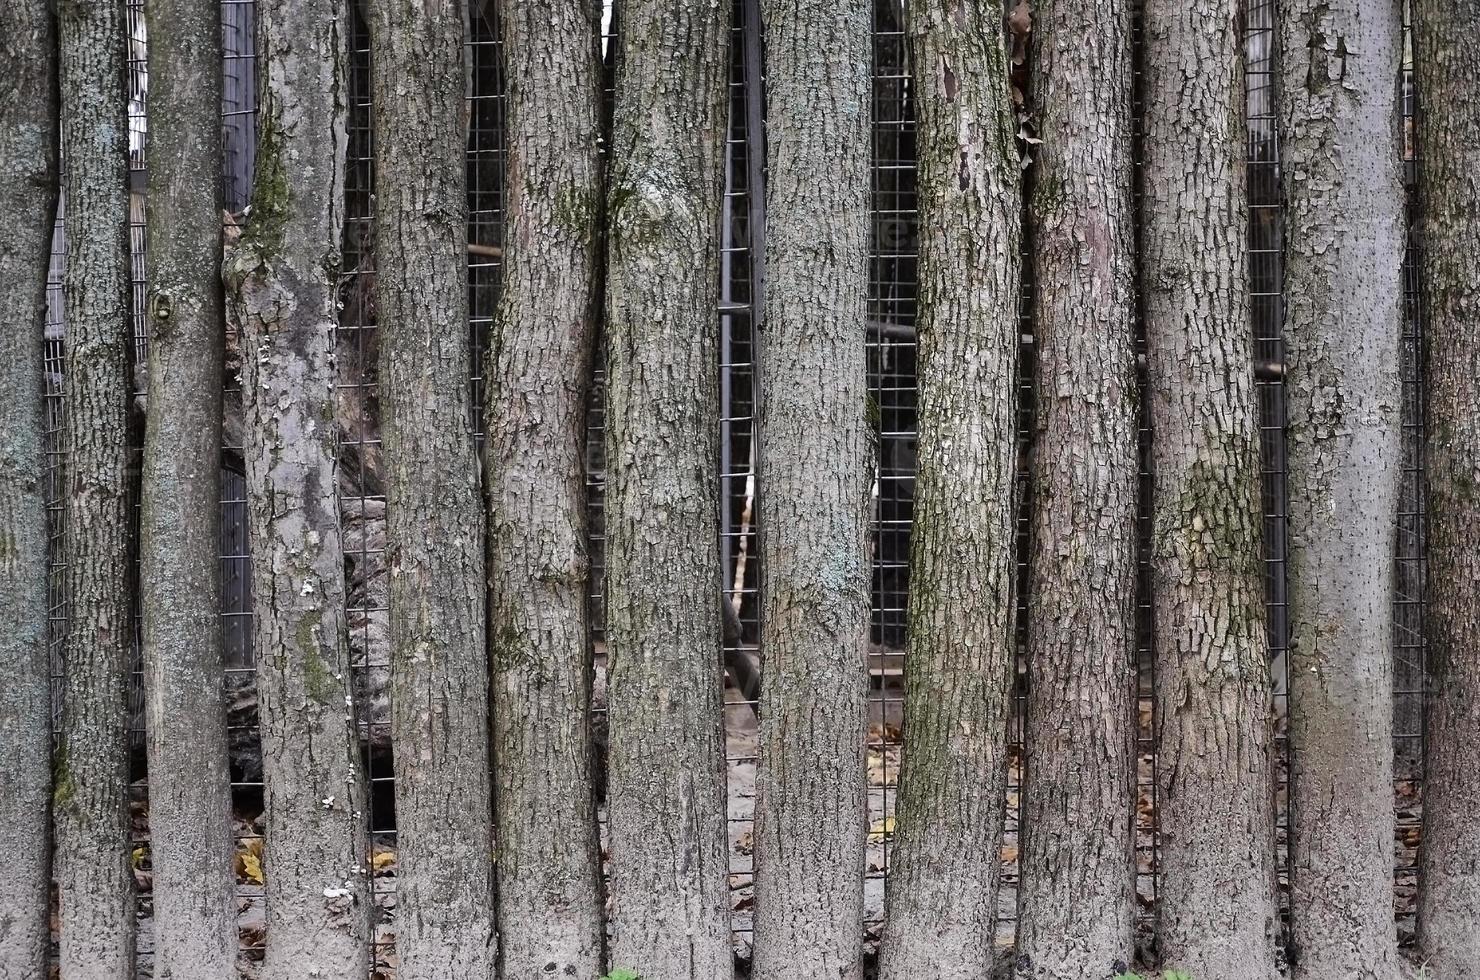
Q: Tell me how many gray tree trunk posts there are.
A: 13